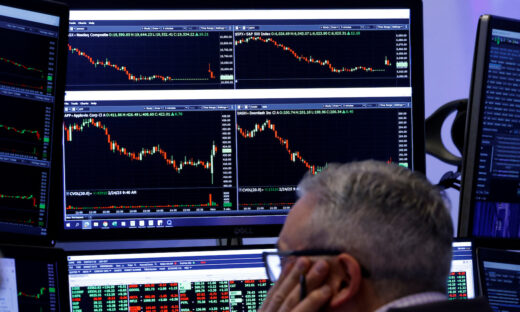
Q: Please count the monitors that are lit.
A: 6